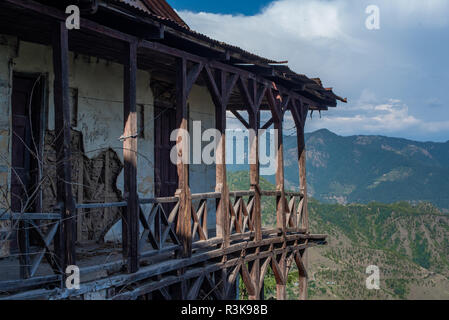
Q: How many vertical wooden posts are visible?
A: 7